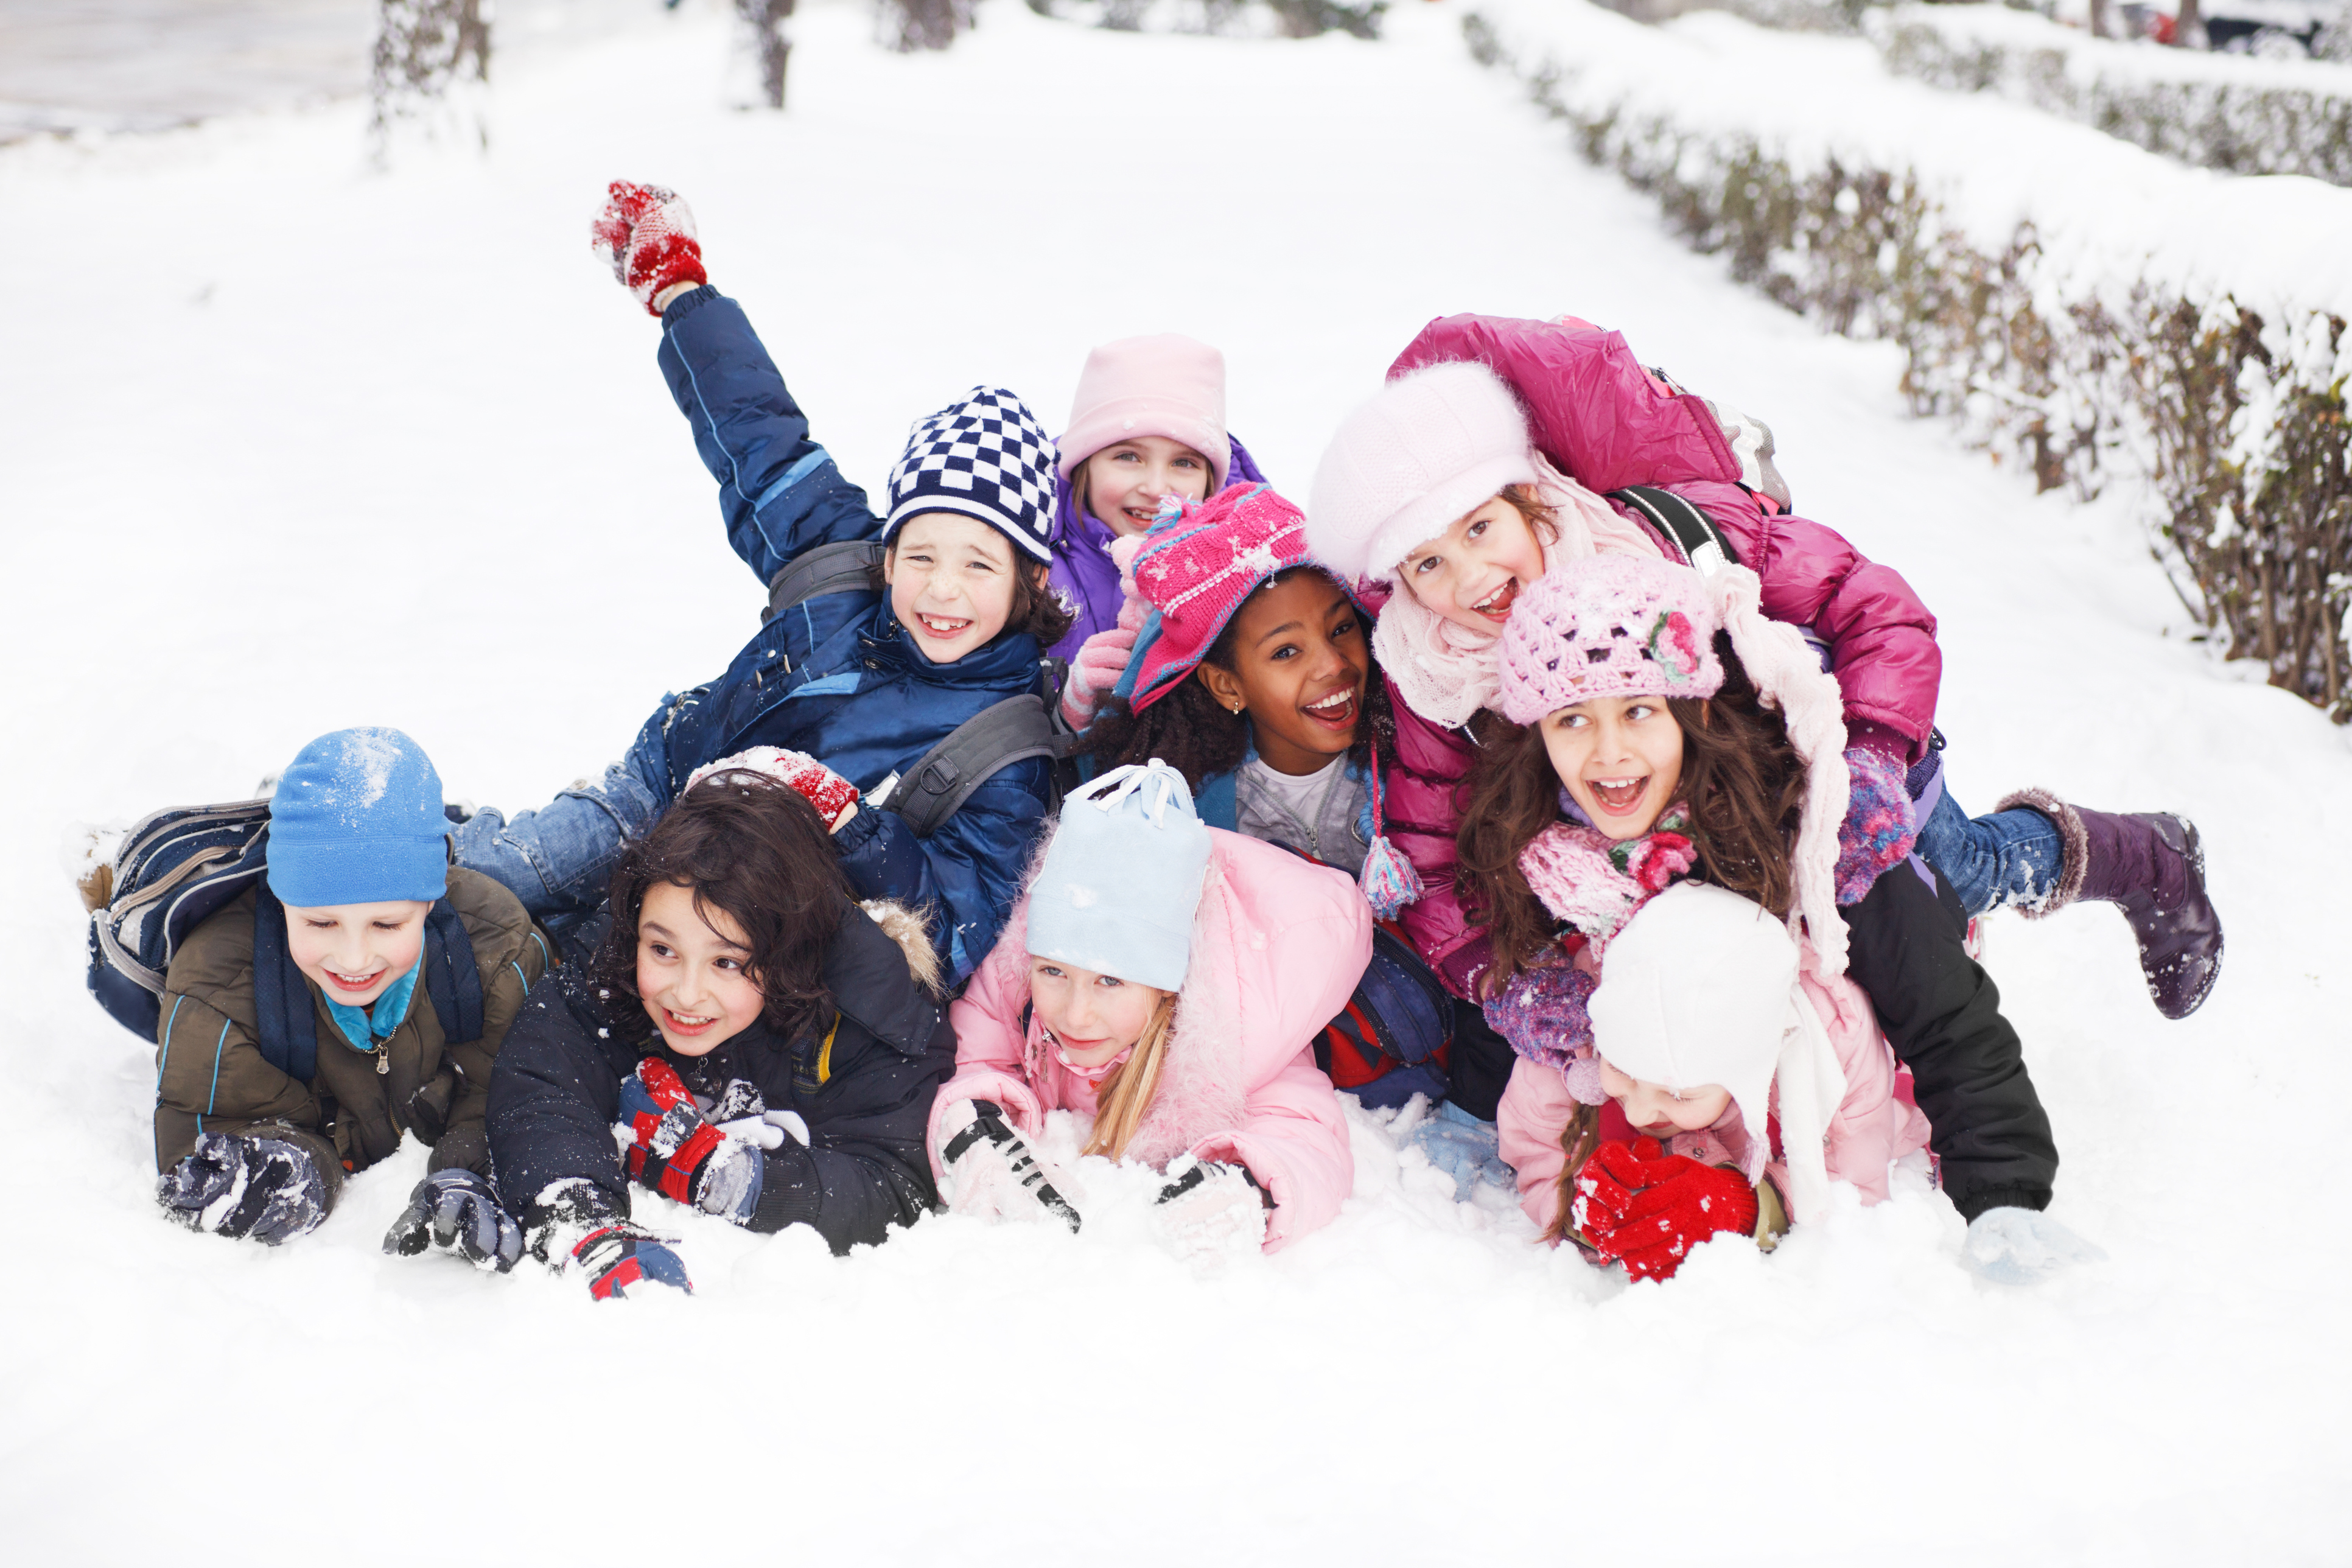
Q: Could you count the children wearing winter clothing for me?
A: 9